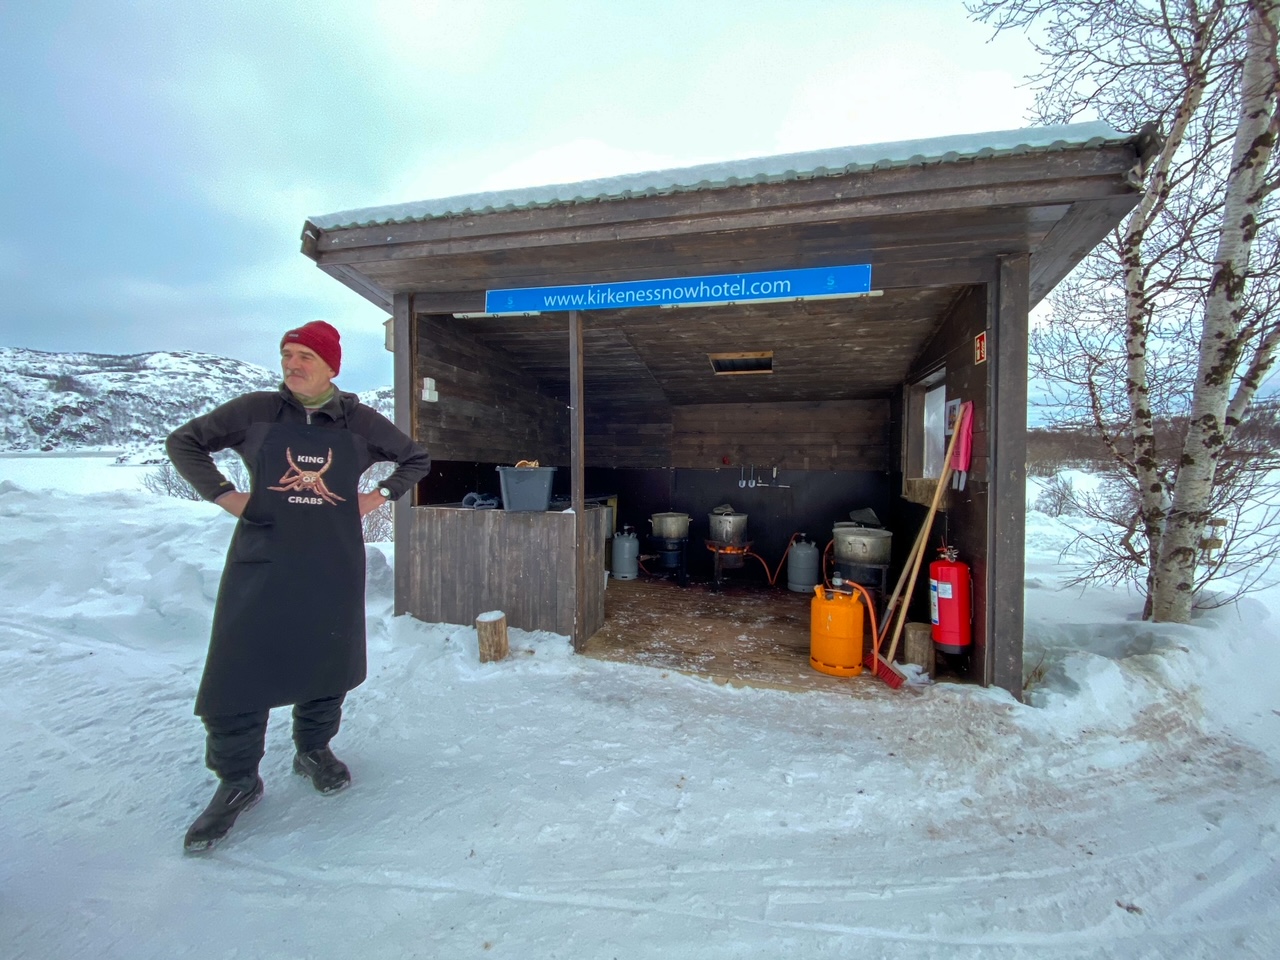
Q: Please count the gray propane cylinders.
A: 2